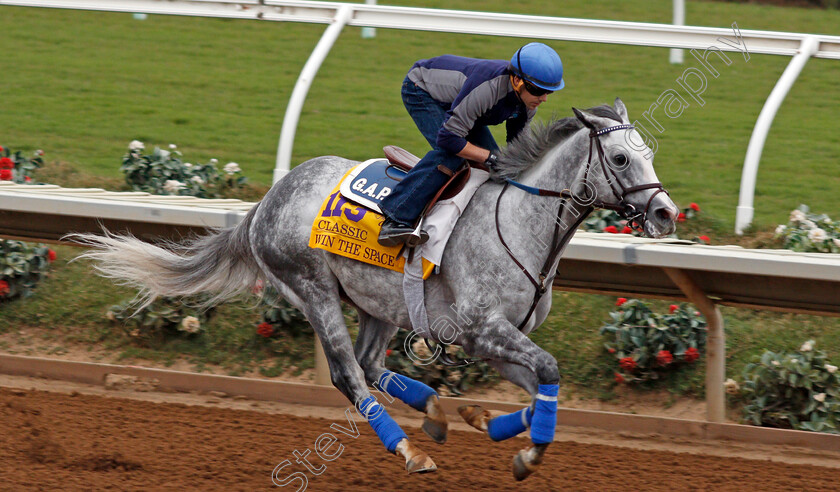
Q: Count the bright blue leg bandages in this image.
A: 4